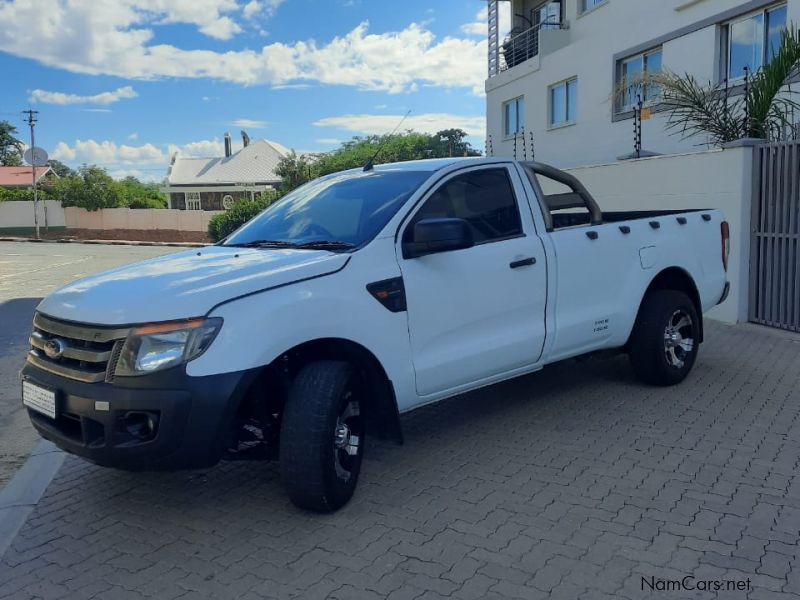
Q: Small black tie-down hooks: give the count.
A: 5